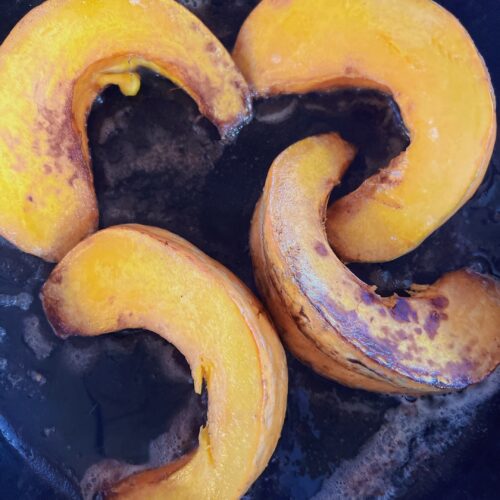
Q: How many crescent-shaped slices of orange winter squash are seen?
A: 4